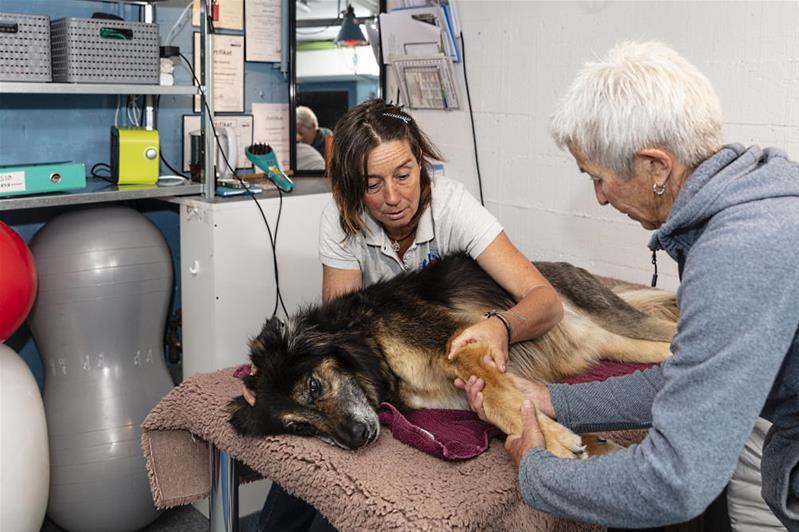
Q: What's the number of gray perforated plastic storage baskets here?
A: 2